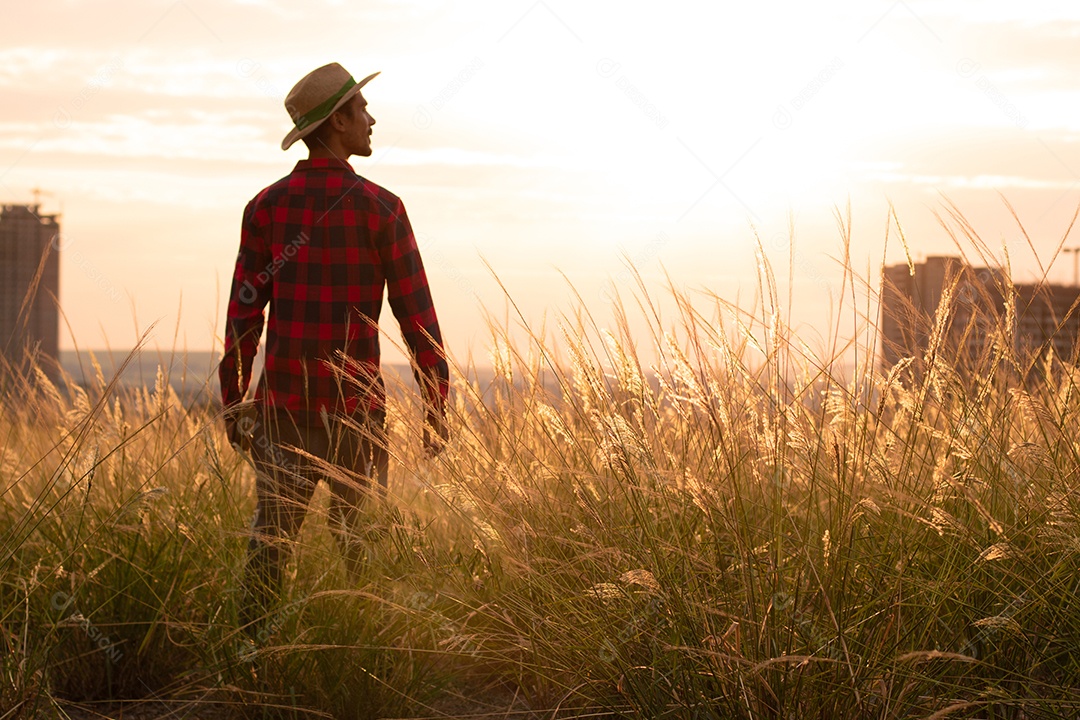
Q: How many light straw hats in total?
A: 1